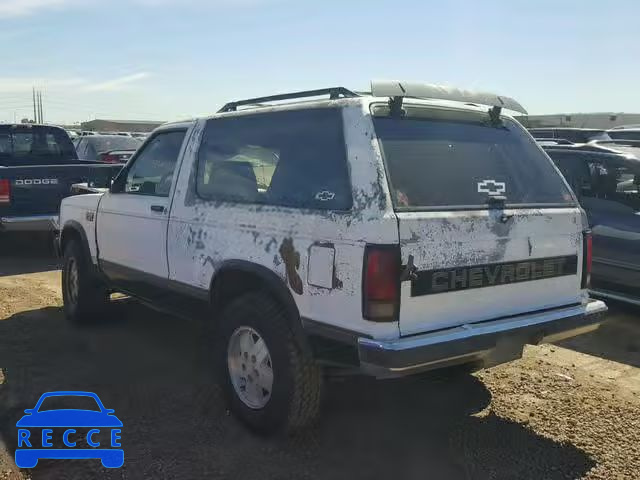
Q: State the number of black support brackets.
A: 2